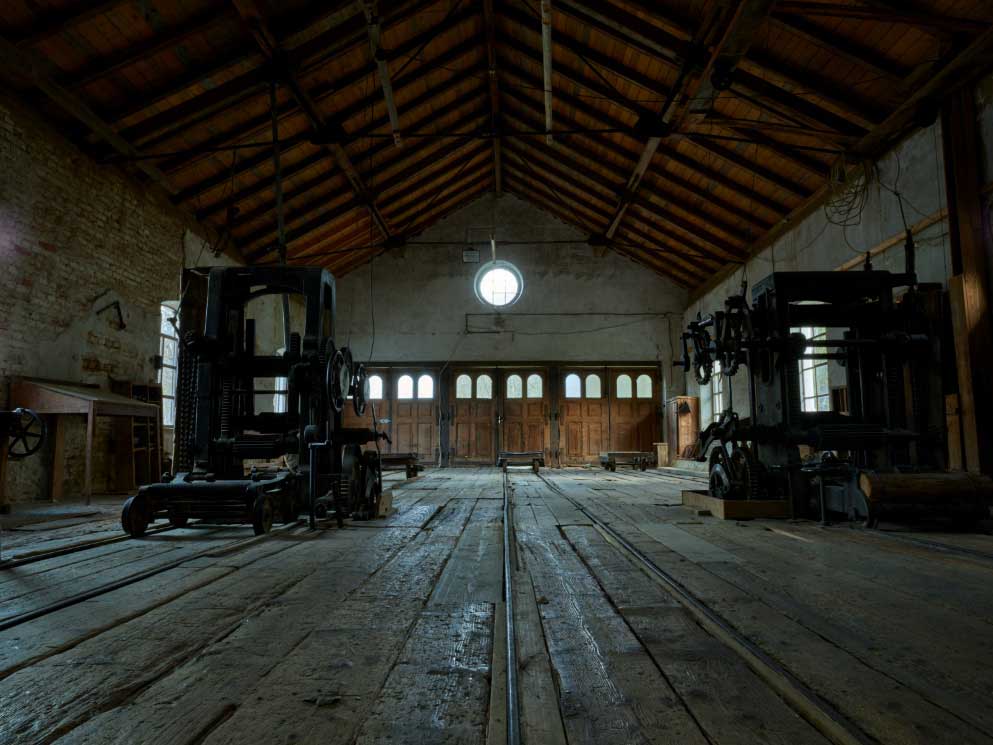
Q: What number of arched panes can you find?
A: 11